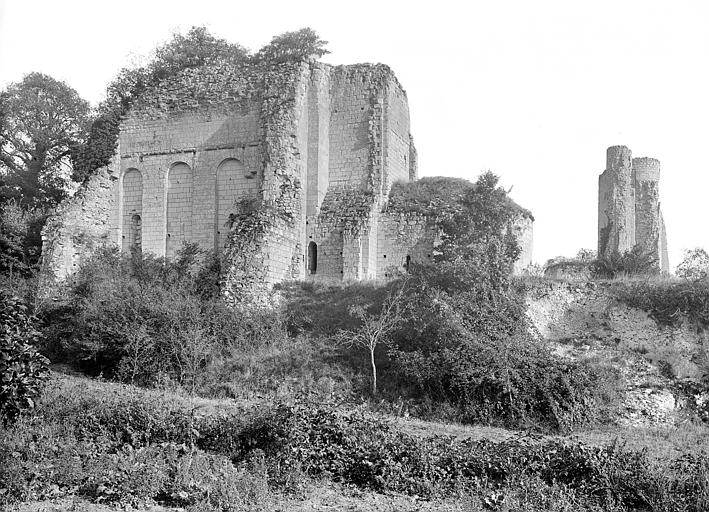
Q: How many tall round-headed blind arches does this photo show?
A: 3